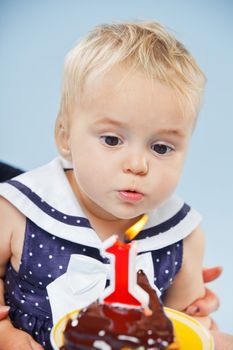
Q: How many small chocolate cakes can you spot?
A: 1